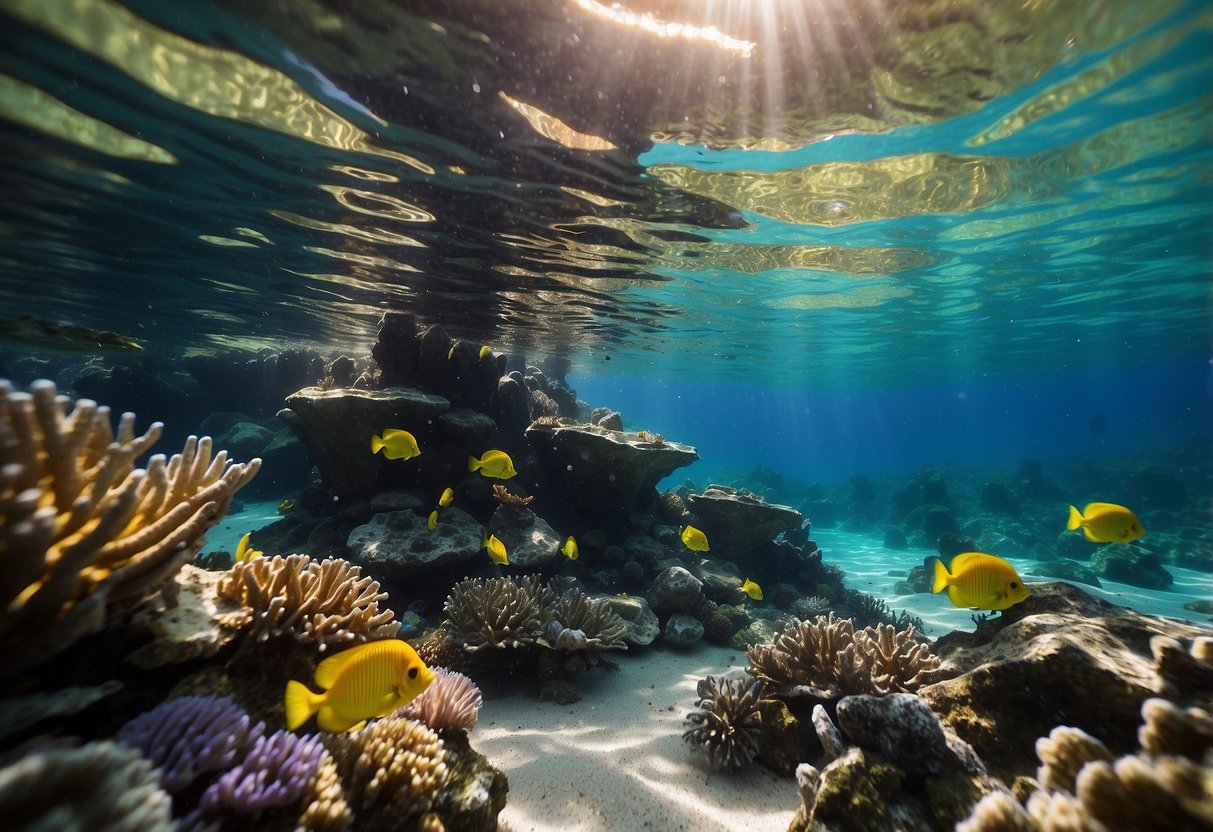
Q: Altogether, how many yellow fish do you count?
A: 14